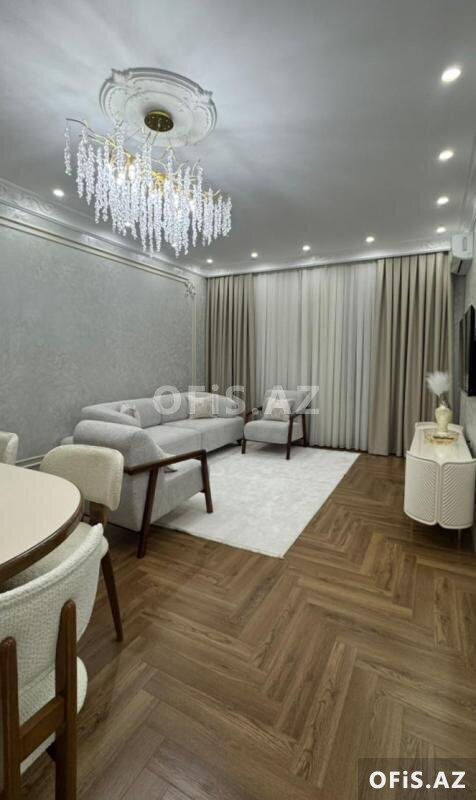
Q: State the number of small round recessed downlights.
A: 9